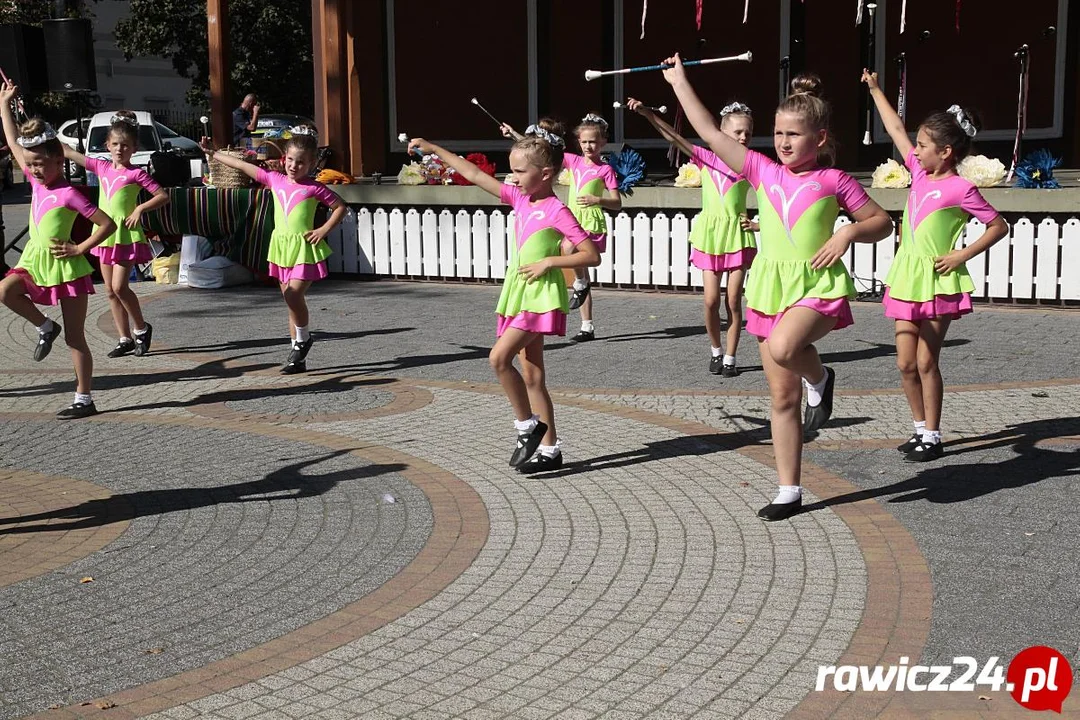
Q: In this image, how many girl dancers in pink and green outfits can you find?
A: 8